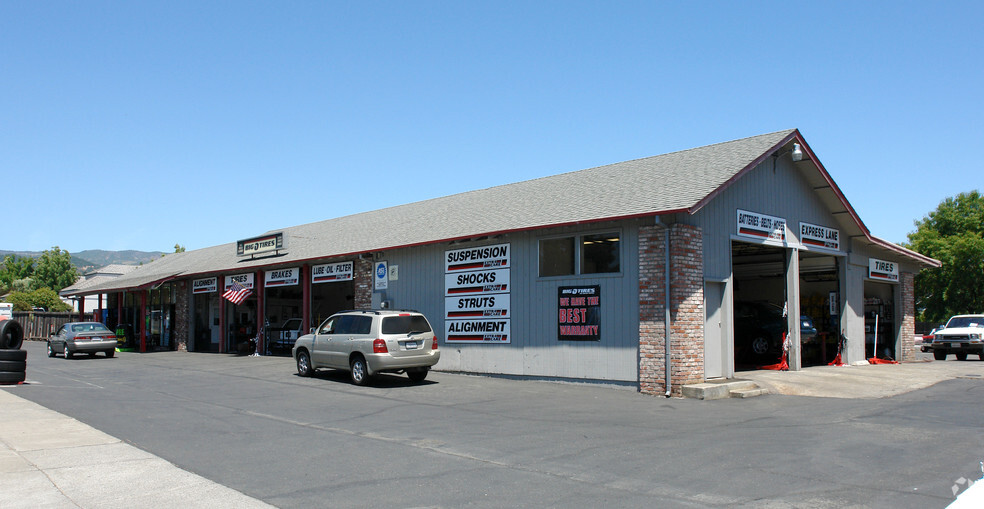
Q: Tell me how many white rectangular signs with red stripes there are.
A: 11